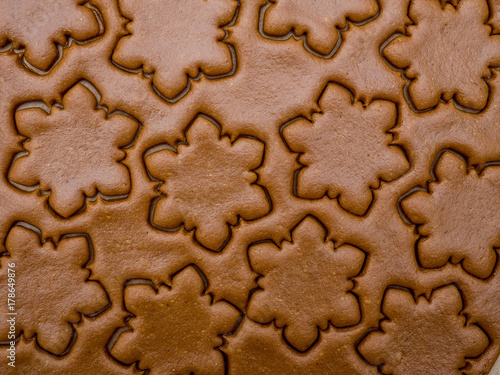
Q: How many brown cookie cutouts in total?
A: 12